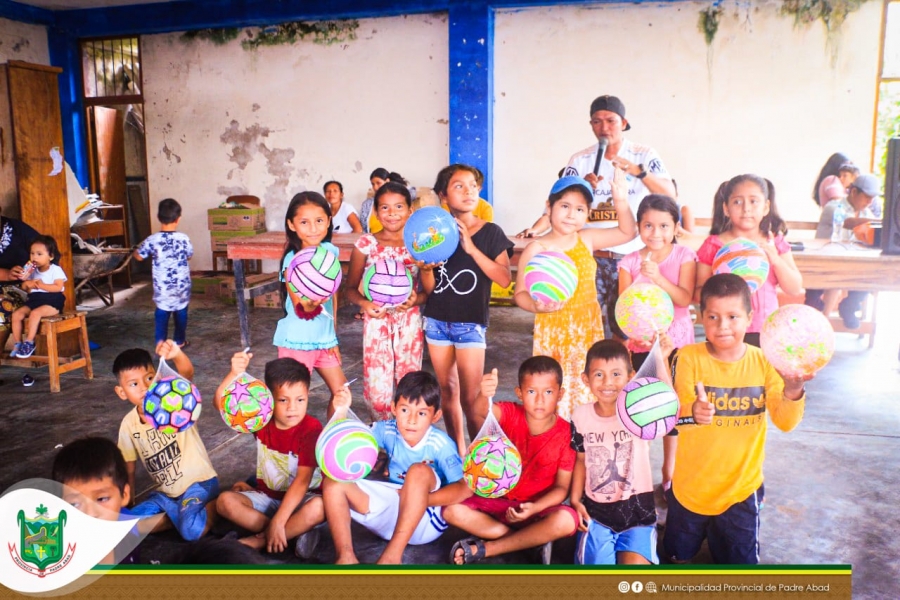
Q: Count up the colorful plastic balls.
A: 12